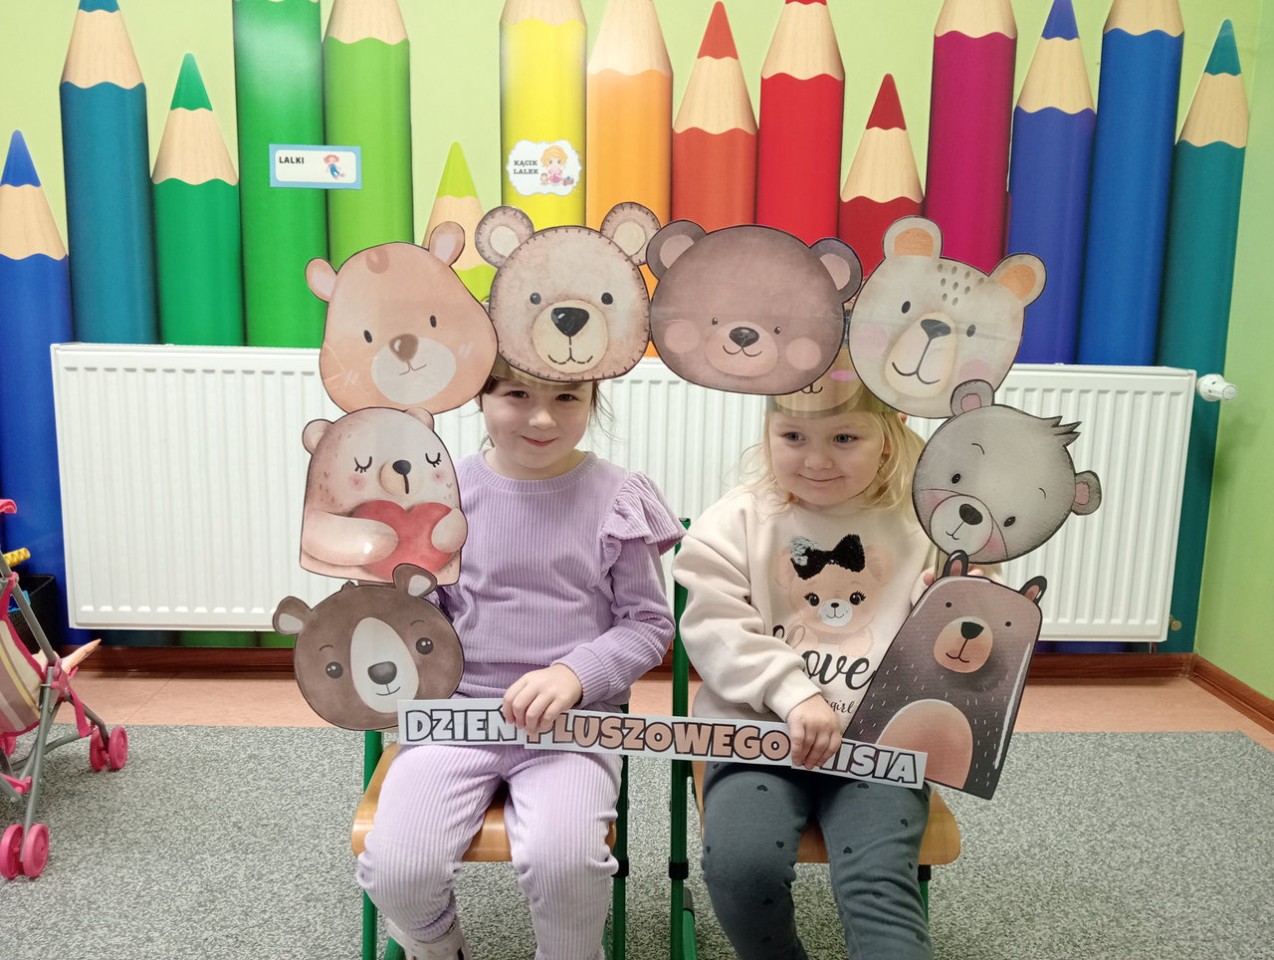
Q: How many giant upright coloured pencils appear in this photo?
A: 15